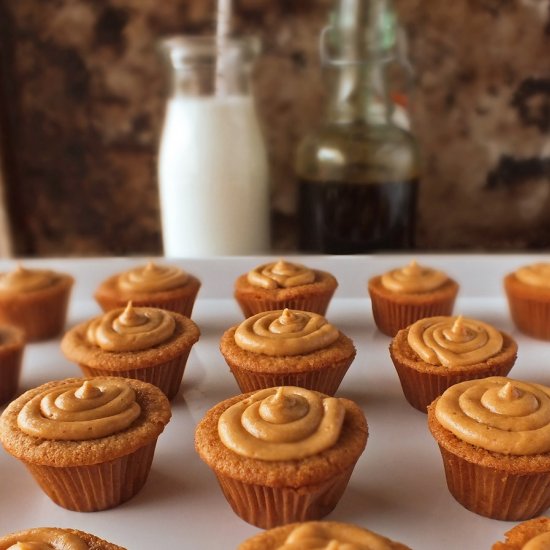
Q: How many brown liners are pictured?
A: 12